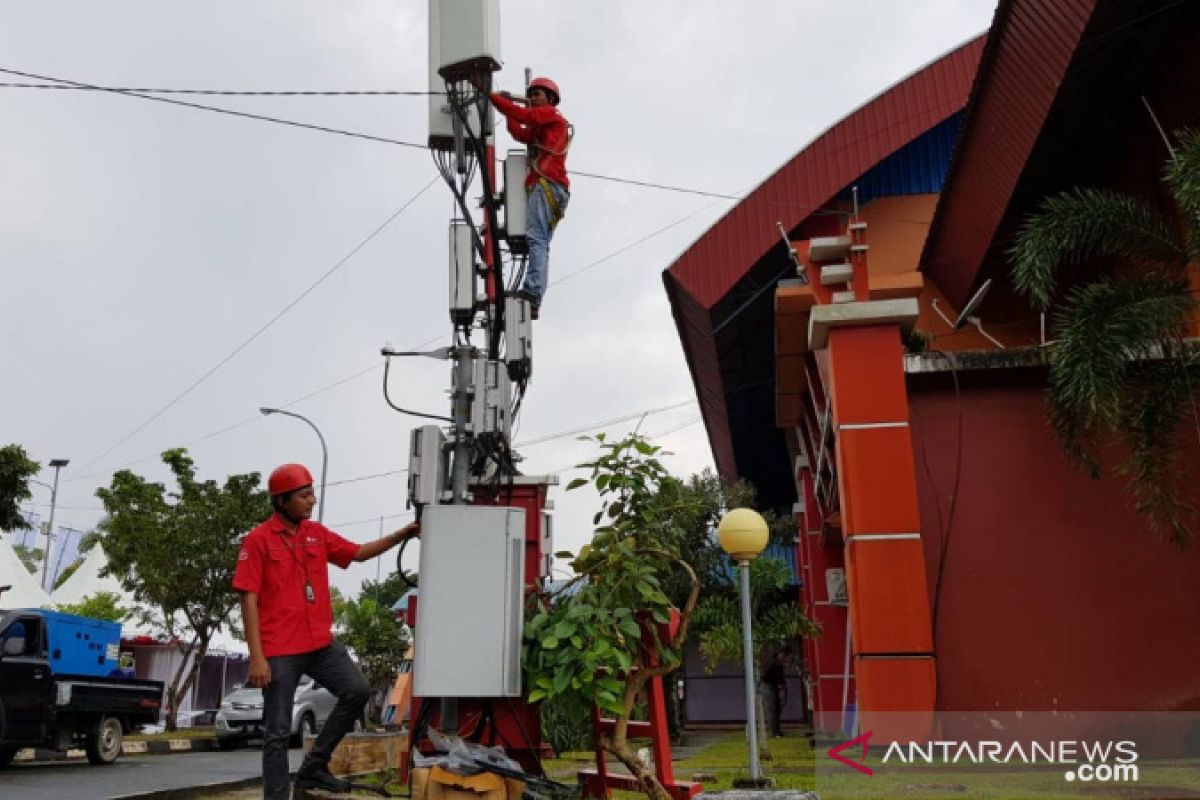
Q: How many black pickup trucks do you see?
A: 1